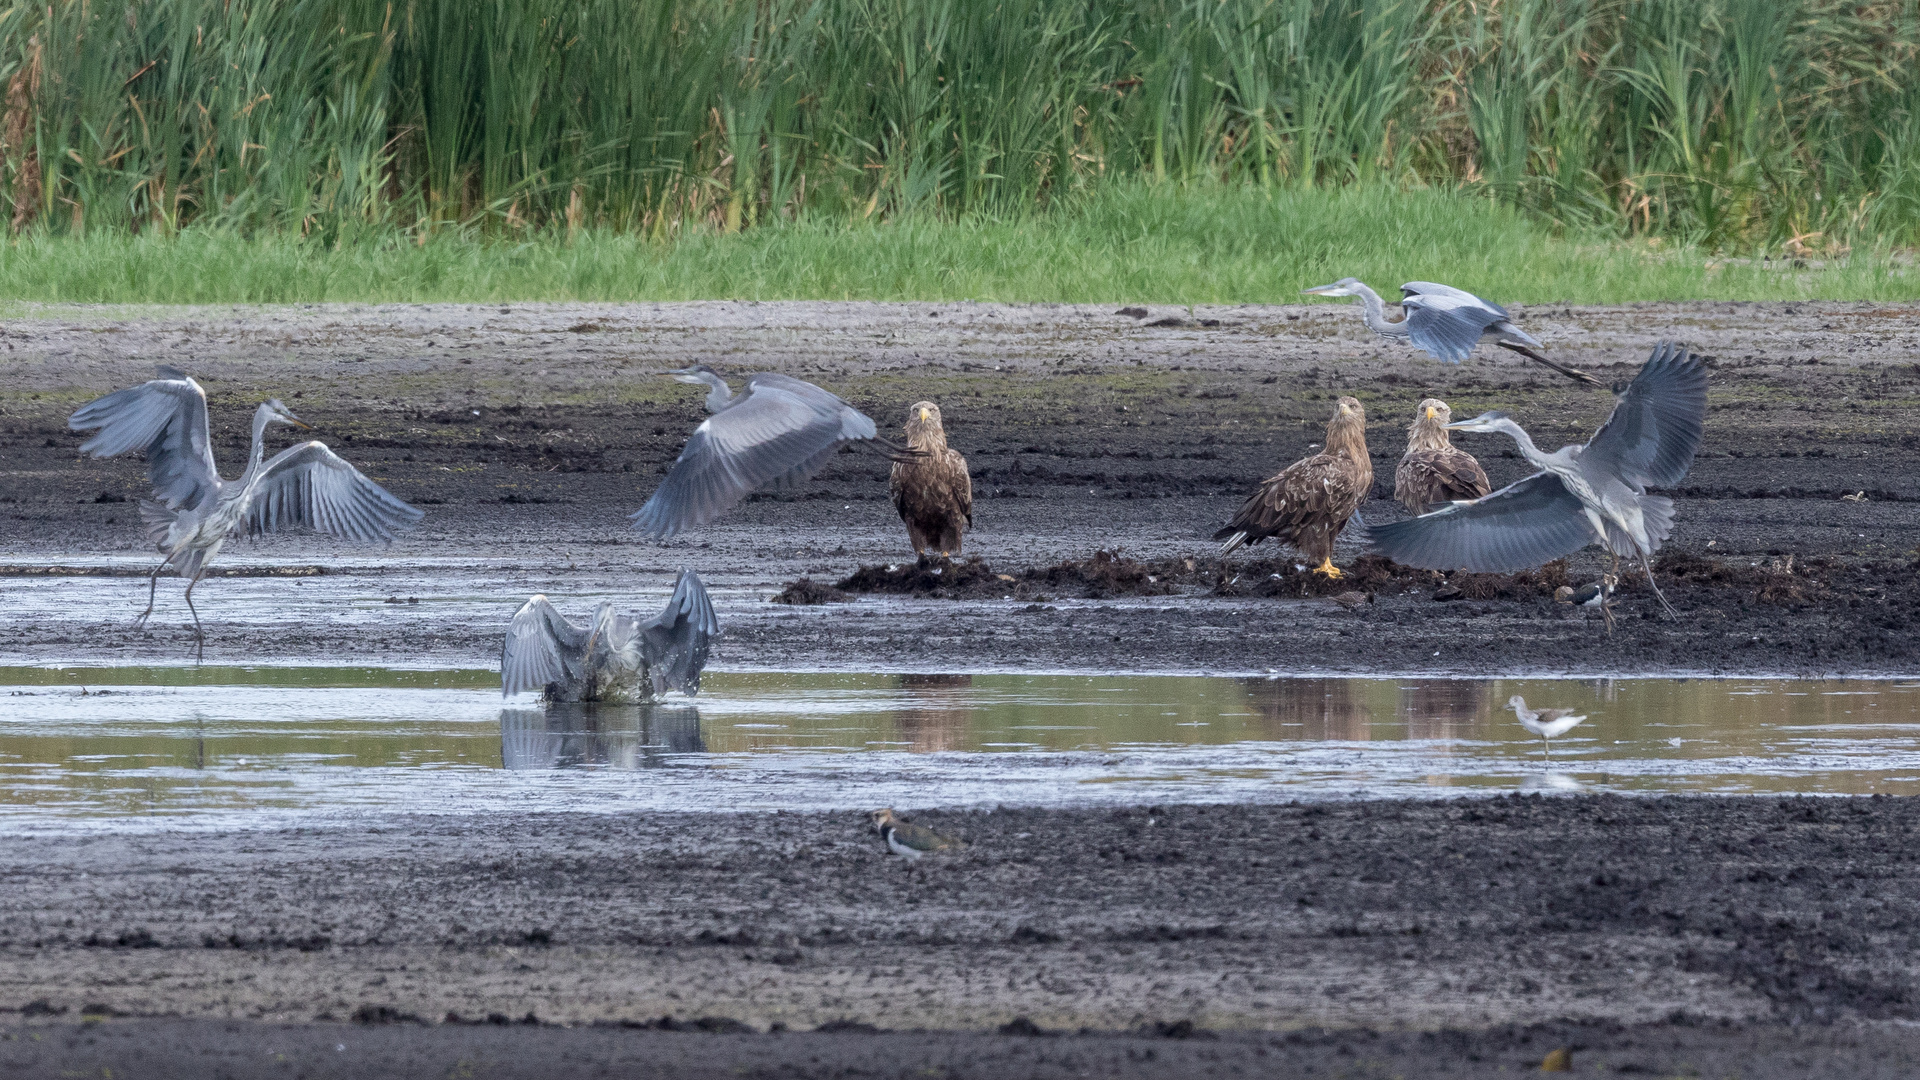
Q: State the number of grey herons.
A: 5